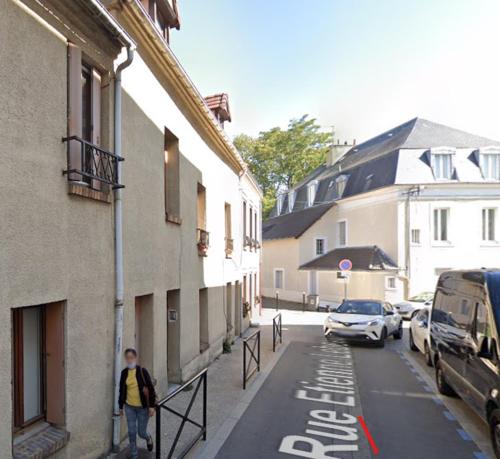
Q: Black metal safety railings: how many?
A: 3